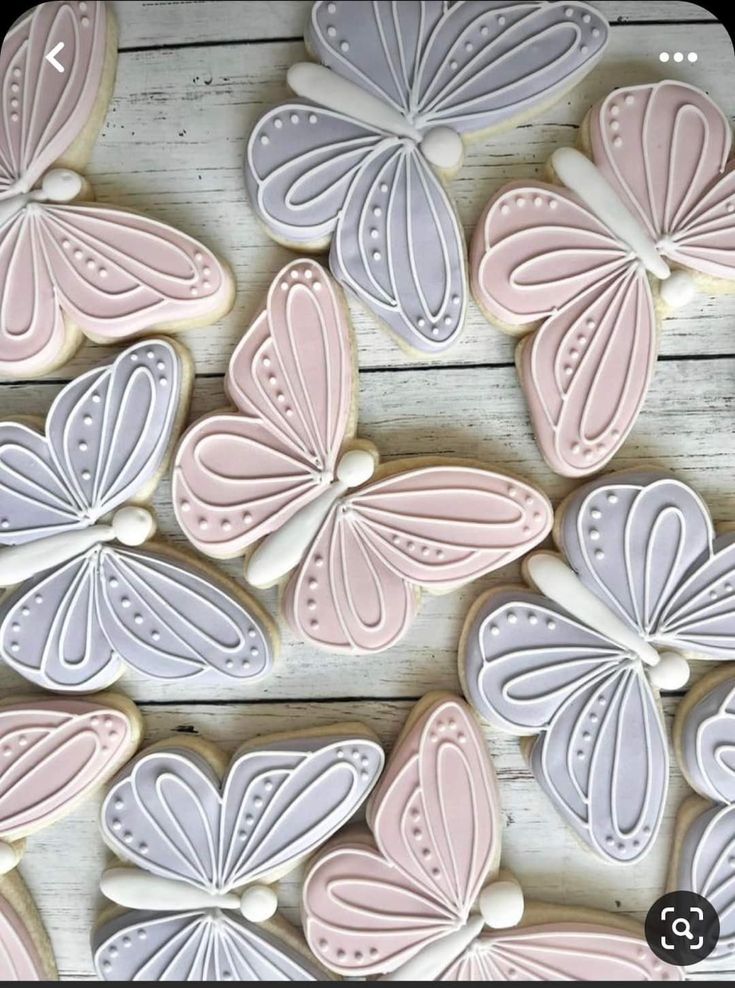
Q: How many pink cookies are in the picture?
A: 5